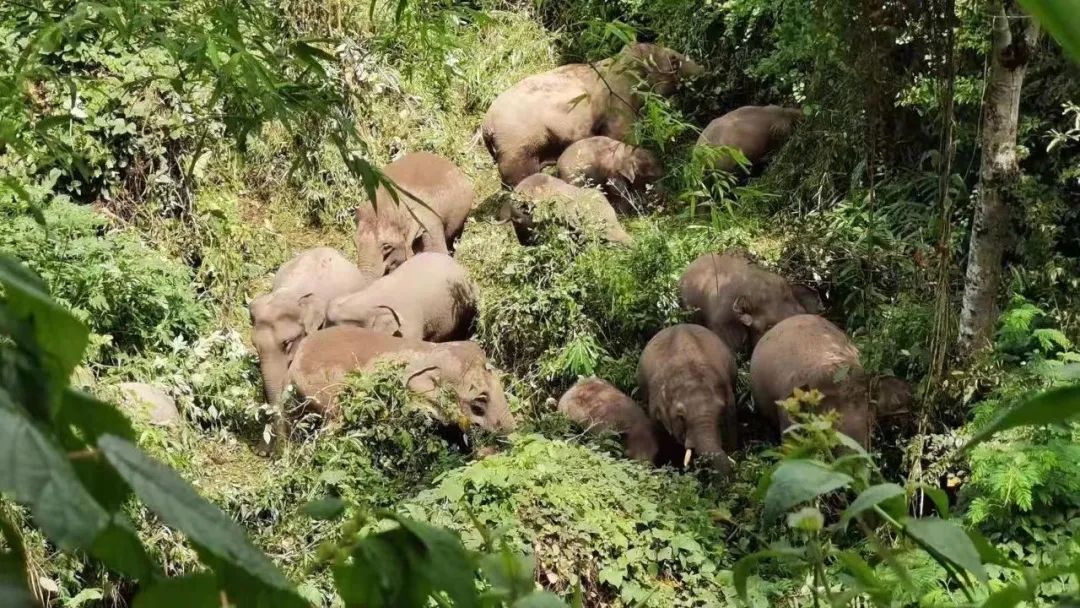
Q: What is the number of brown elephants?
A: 12